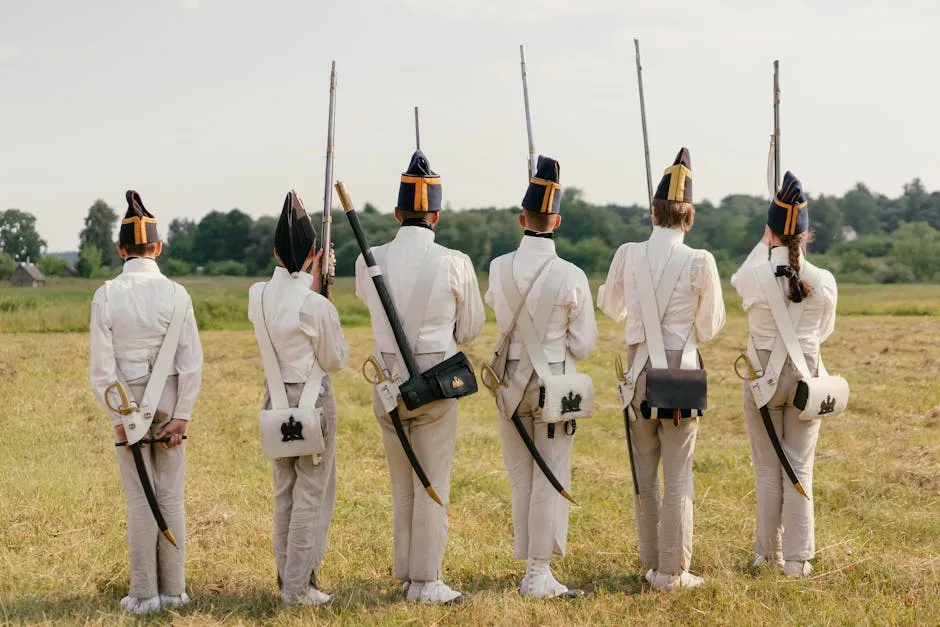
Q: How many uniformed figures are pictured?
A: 6